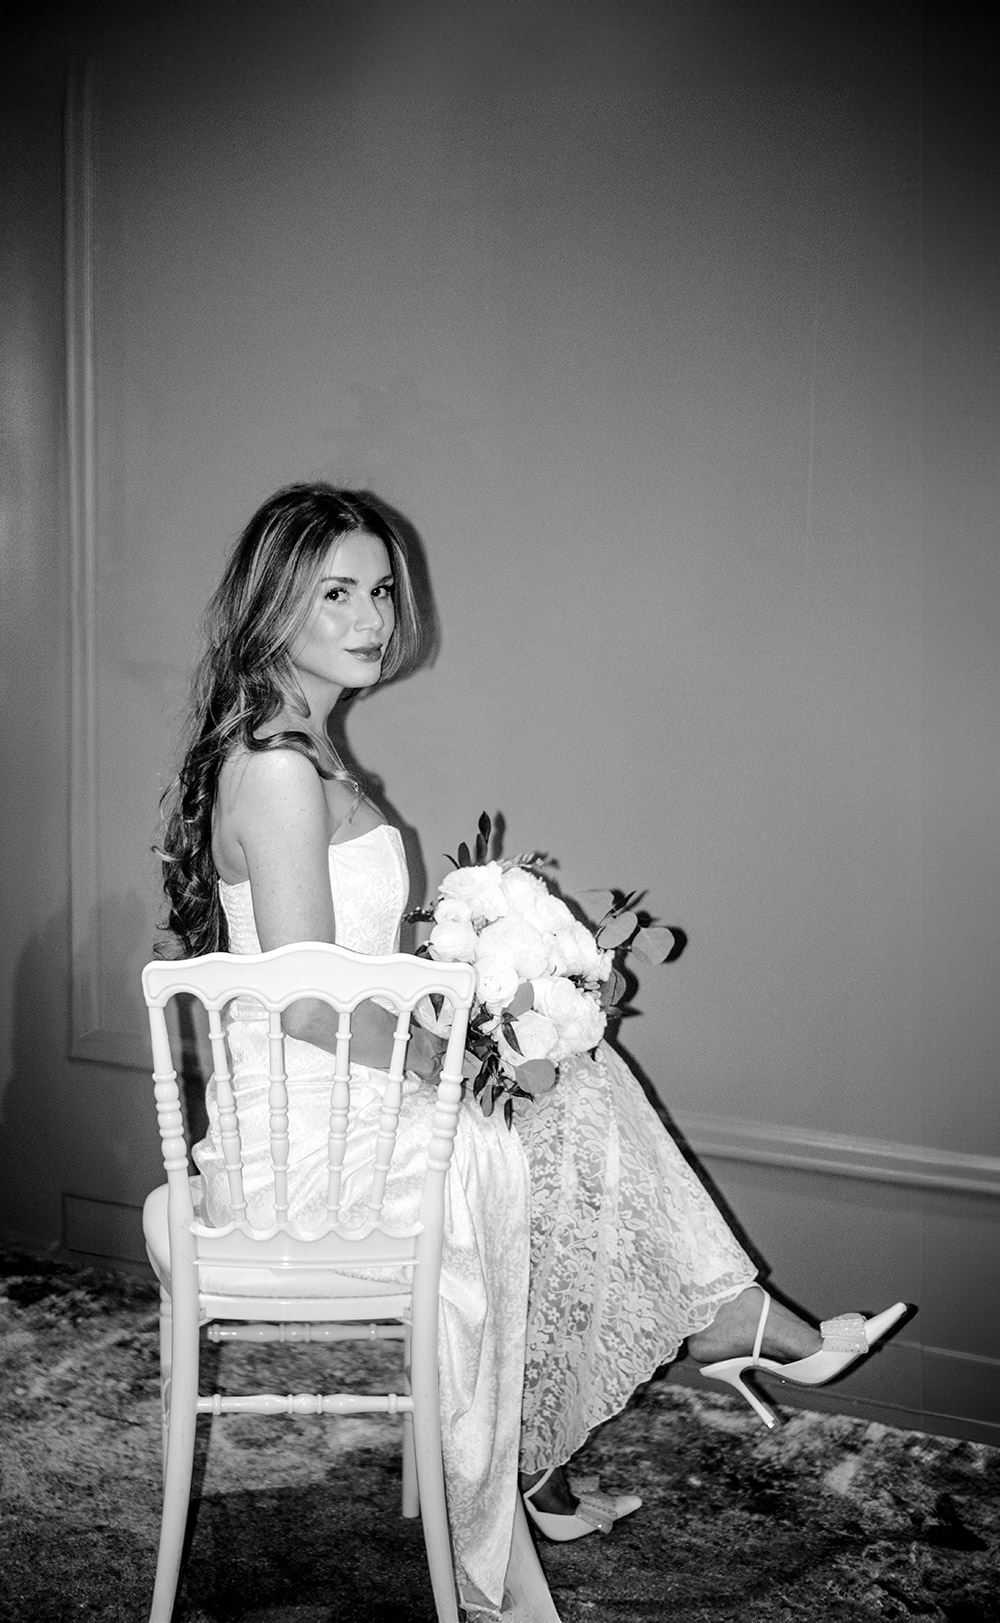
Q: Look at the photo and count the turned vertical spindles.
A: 4